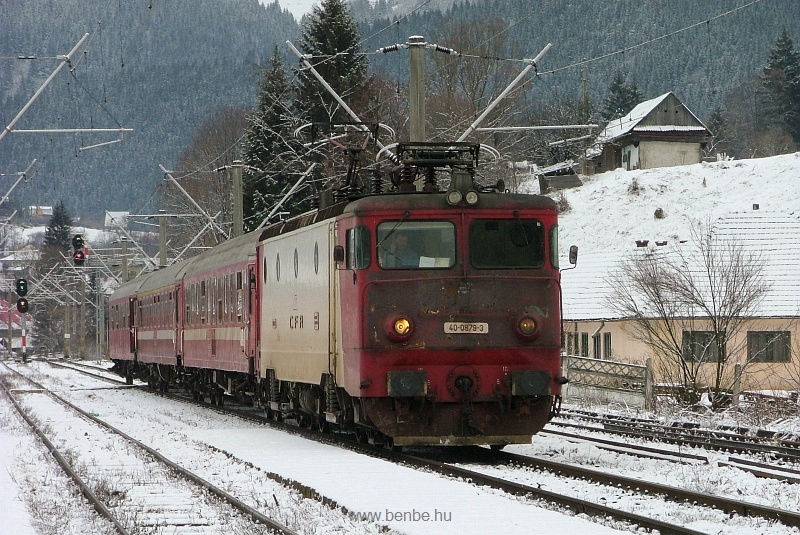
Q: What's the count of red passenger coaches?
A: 3